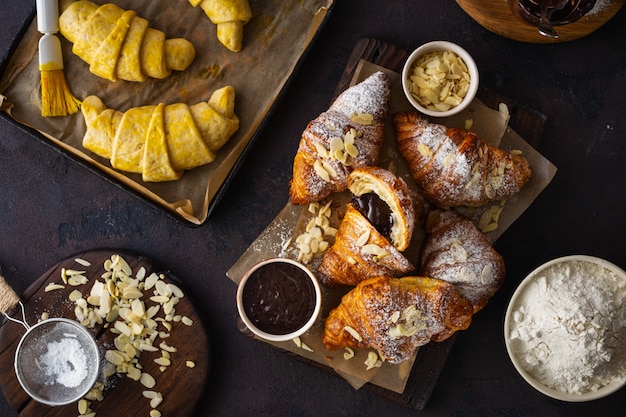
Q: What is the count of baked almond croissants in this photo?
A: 5